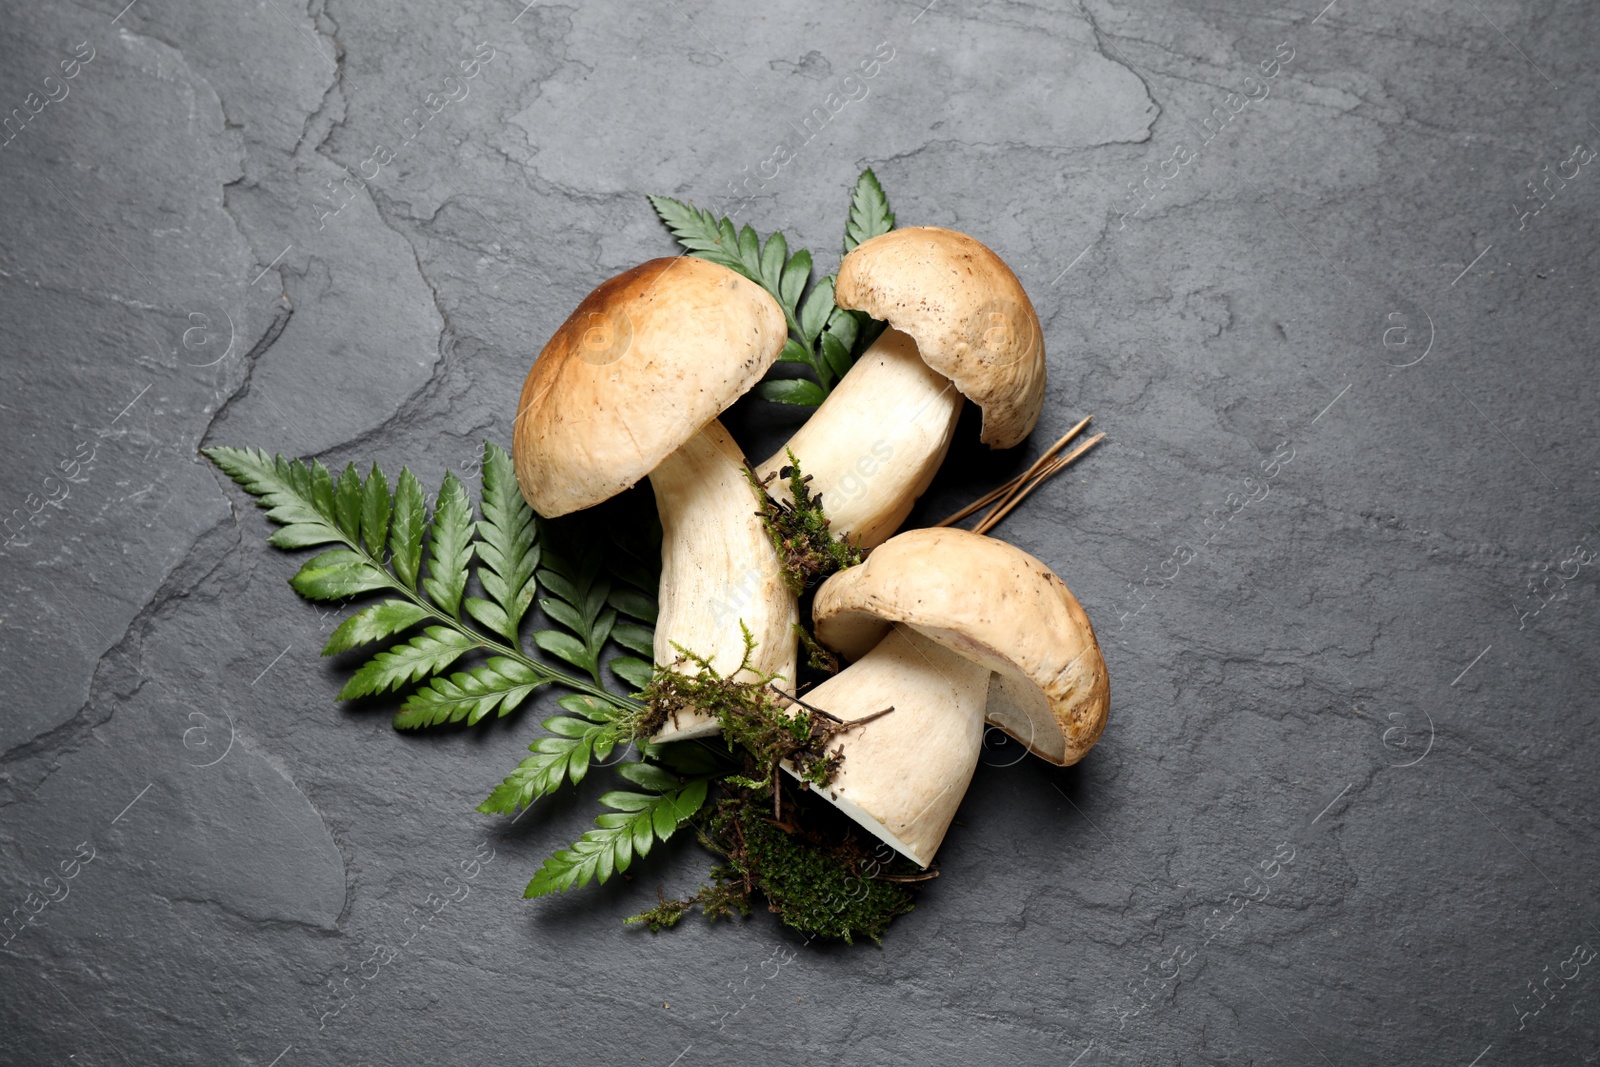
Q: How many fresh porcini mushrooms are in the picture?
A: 3